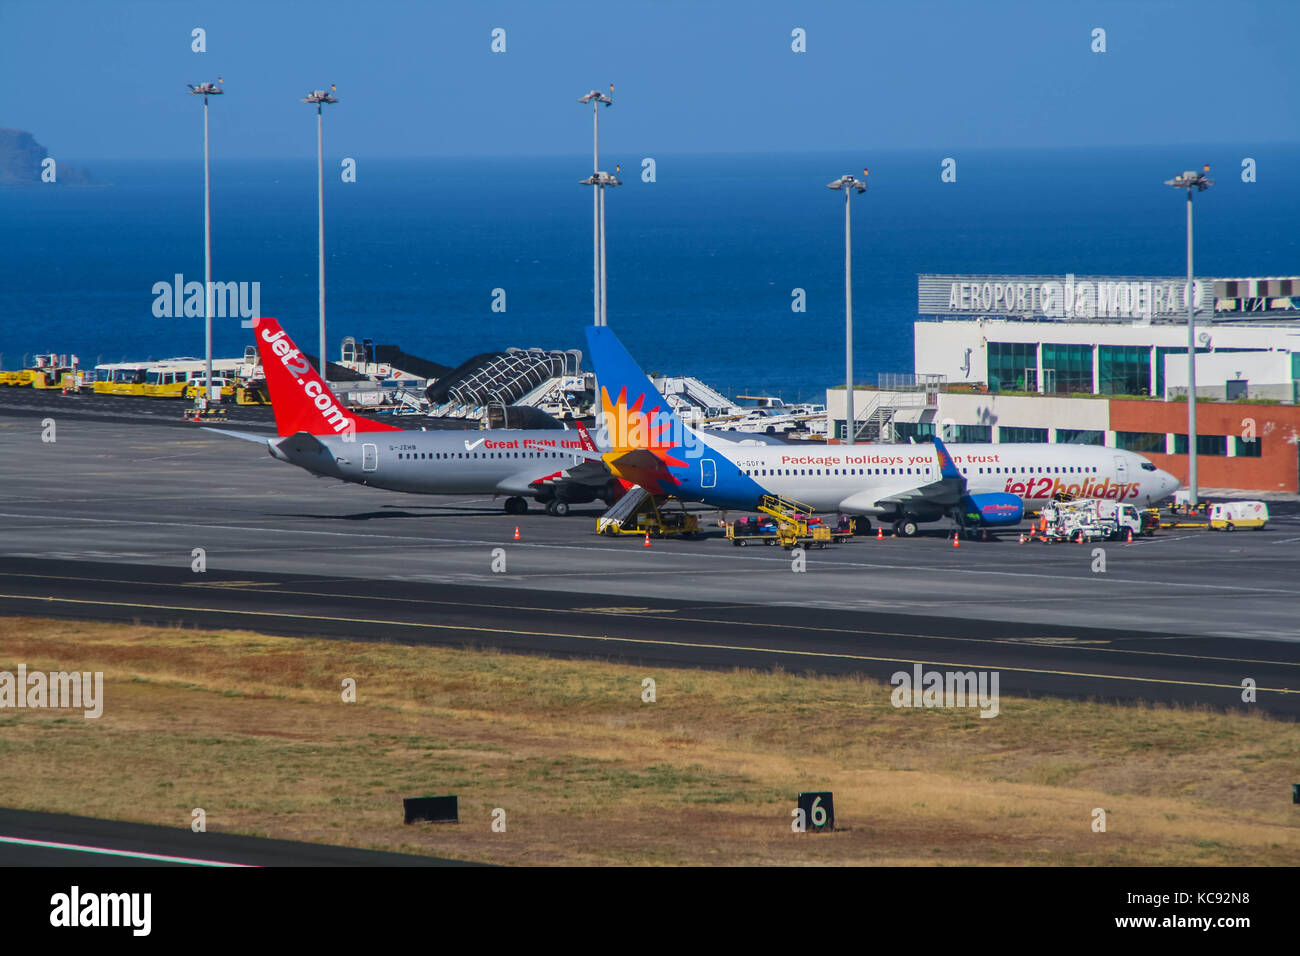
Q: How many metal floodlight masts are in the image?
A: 6